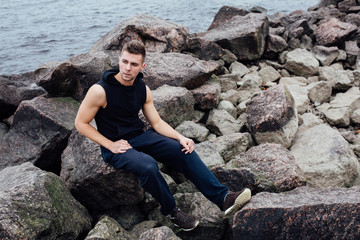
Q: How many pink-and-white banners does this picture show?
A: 0